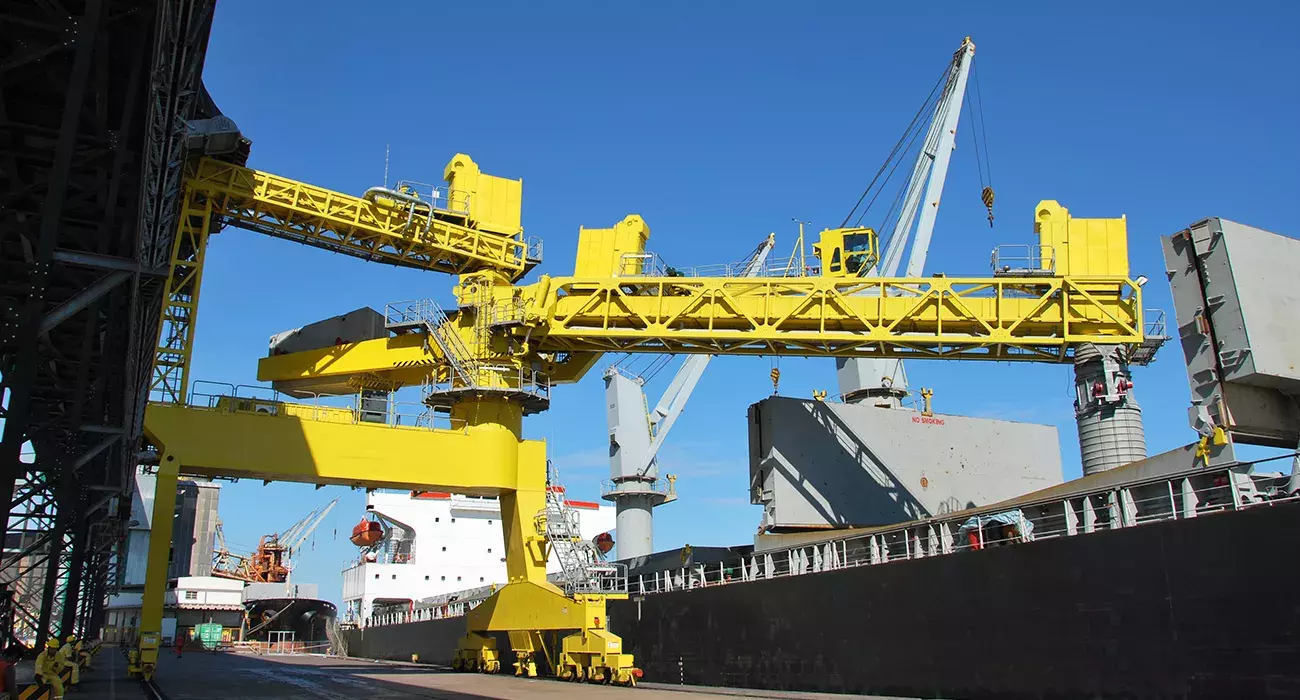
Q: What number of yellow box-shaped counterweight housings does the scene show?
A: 3